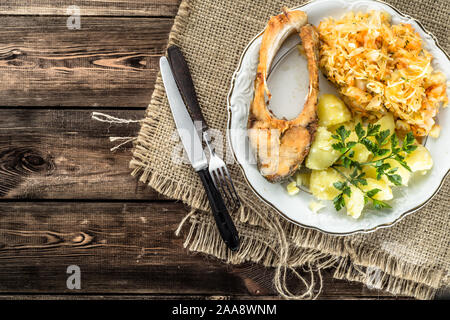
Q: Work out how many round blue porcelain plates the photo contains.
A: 0